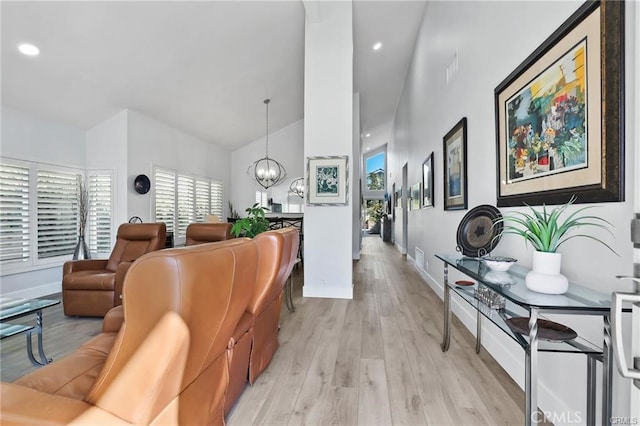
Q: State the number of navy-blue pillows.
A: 0